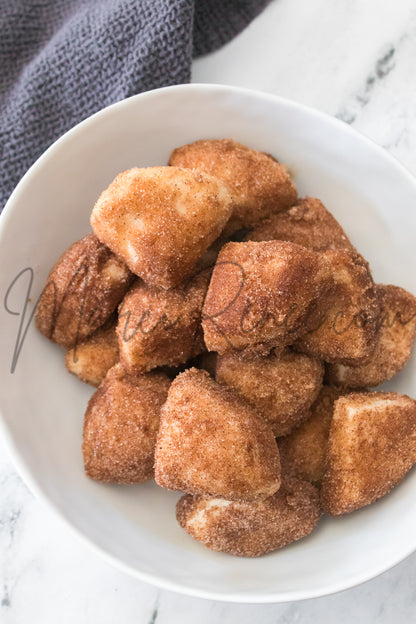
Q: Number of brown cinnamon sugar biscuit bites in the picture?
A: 15